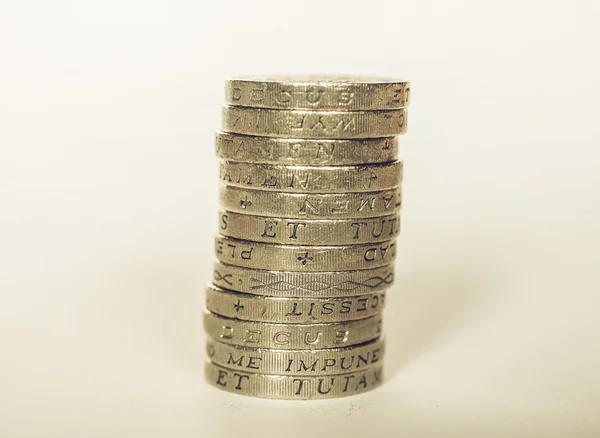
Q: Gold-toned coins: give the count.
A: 12